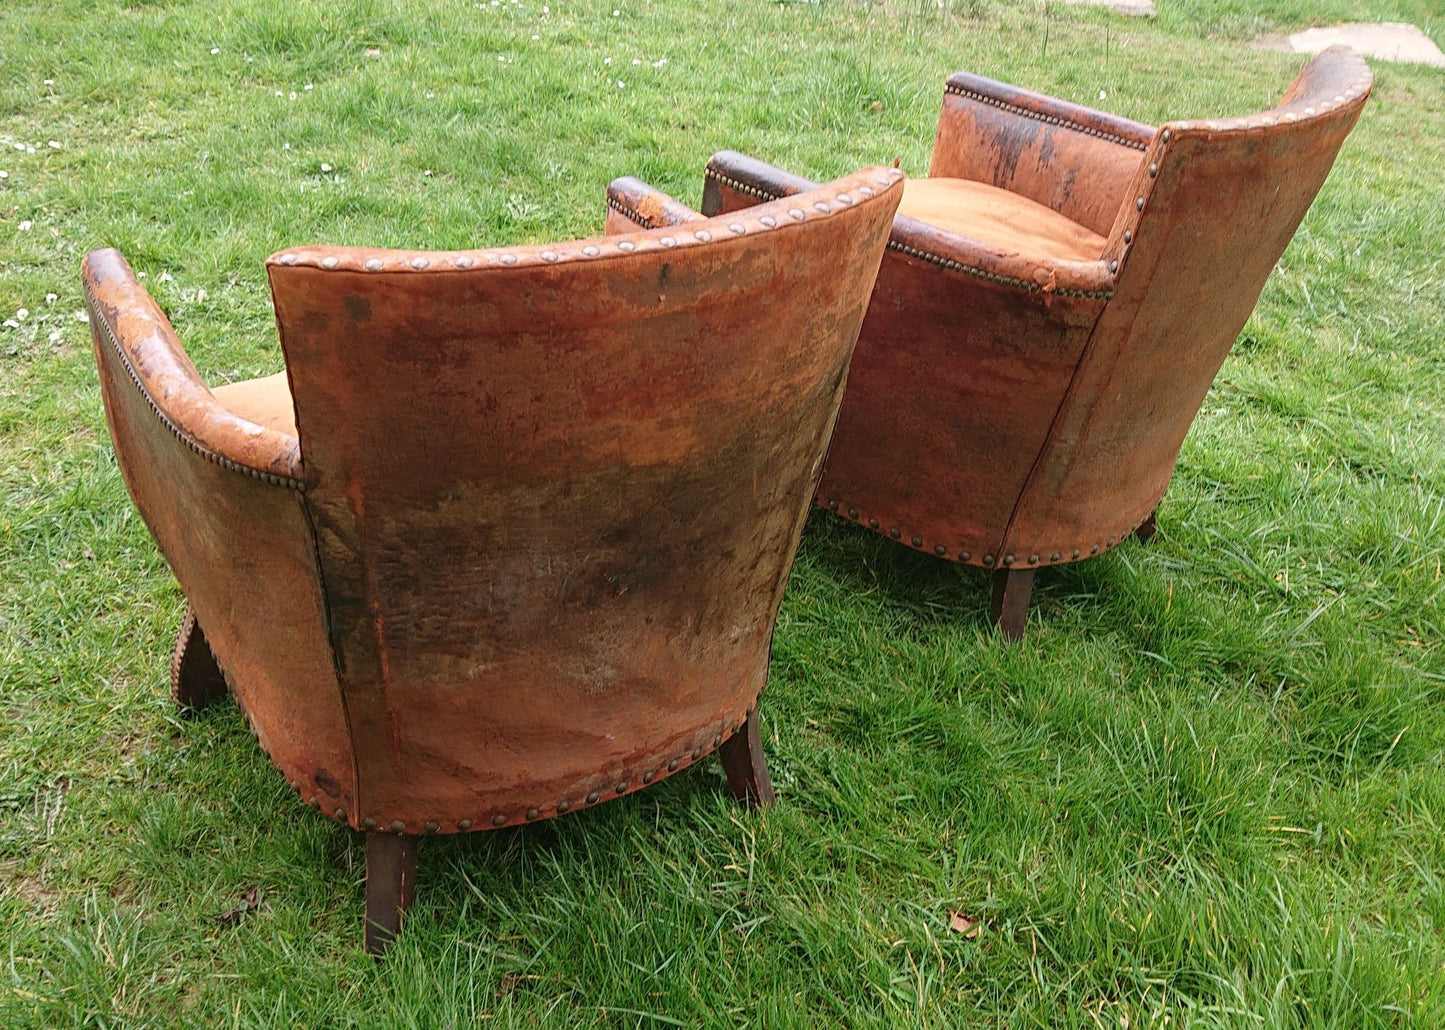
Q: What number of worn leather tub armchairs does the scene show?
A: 2